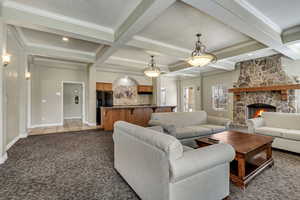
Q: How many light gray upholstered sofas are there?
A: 3